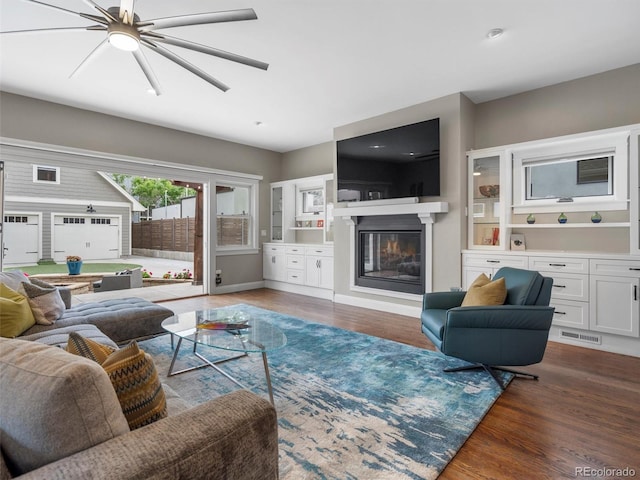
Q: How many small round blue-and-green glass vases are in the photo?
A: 3